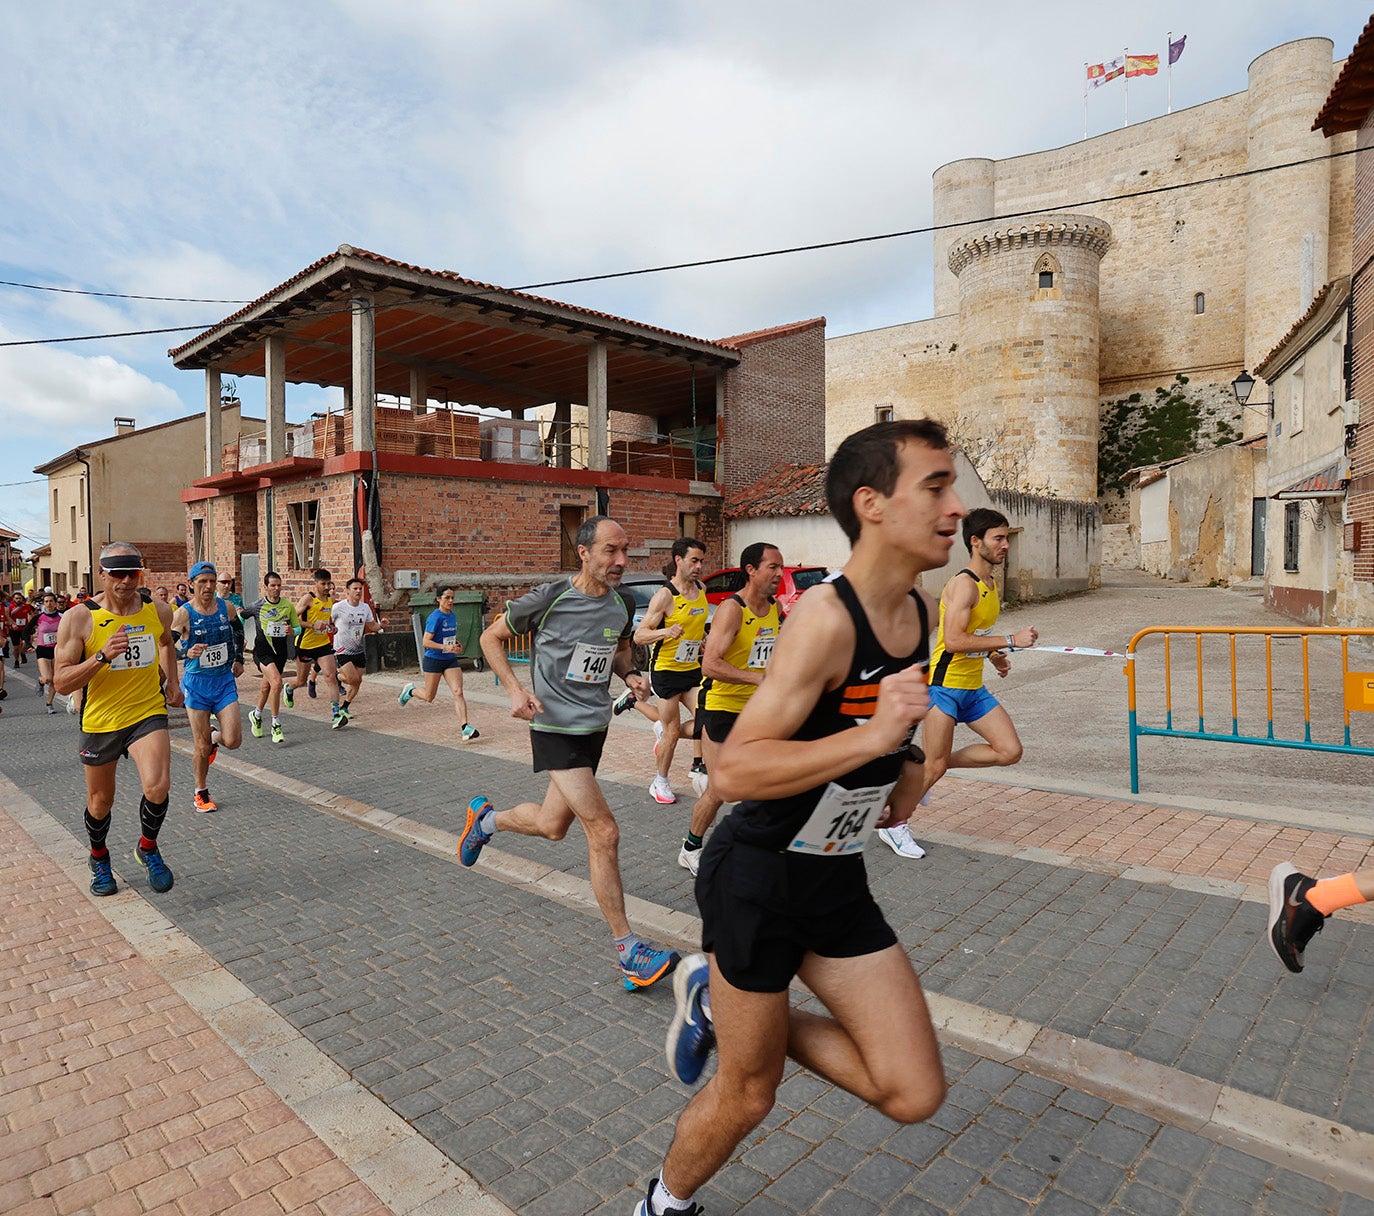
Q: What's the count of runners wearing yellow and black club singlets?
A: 5